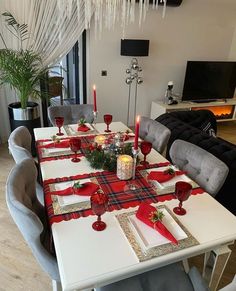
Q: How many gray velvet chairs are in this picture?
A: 6